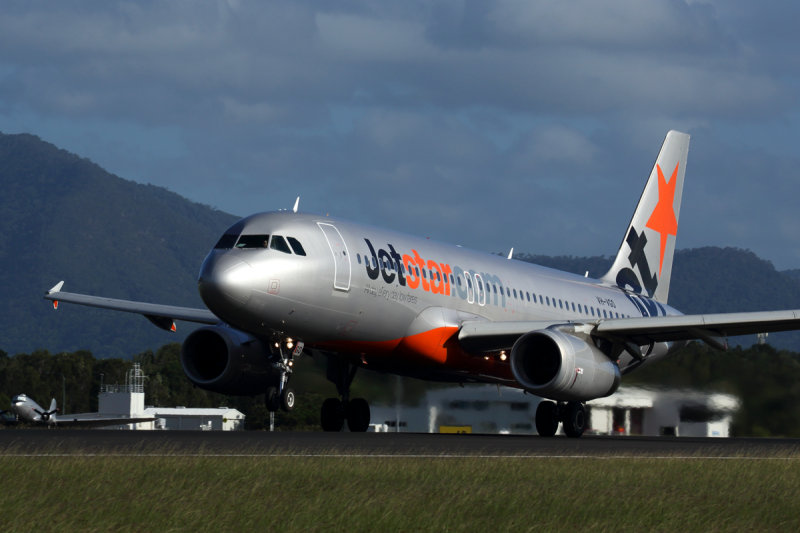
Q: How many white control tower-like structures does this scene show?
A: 1